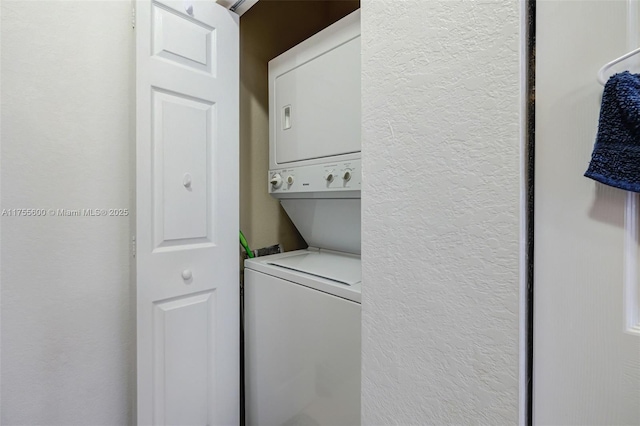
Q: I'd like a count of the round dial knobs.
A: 4